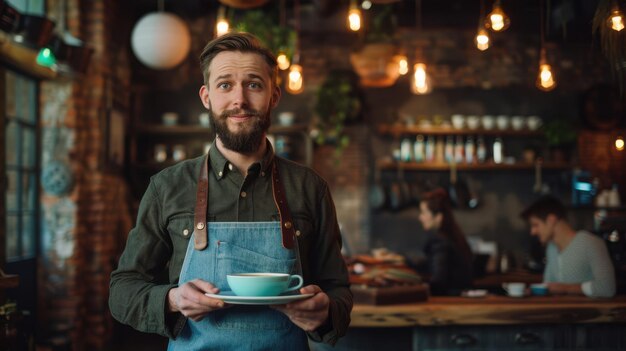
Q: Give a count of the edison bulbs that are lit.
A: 11